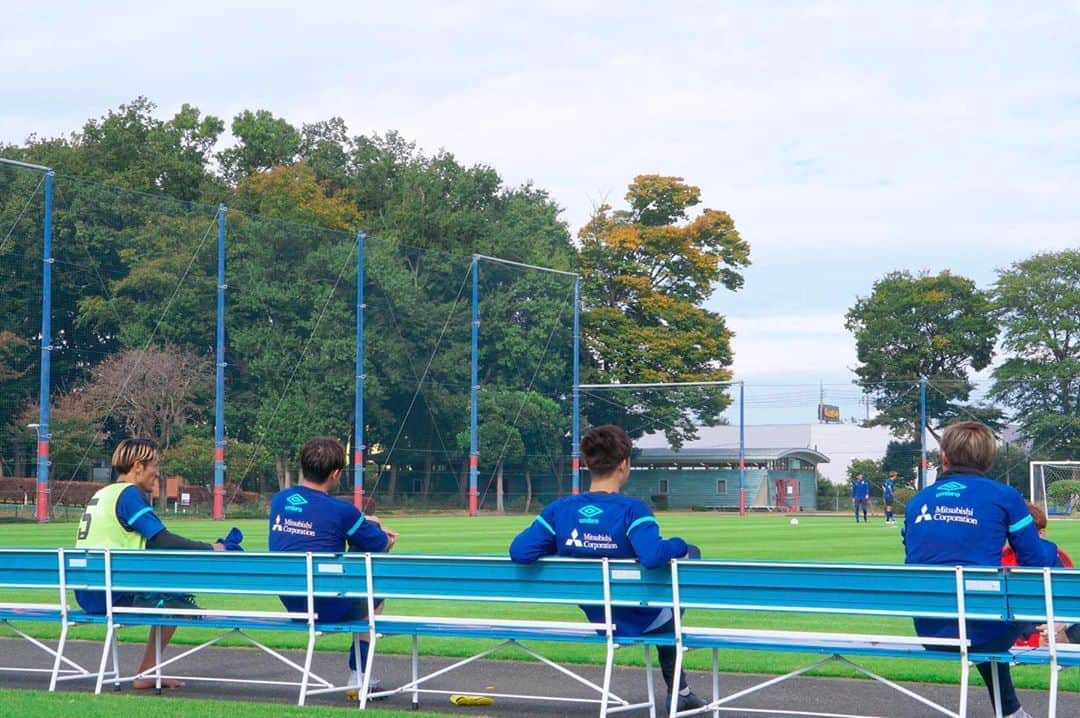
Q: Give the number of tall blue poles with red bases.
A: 7